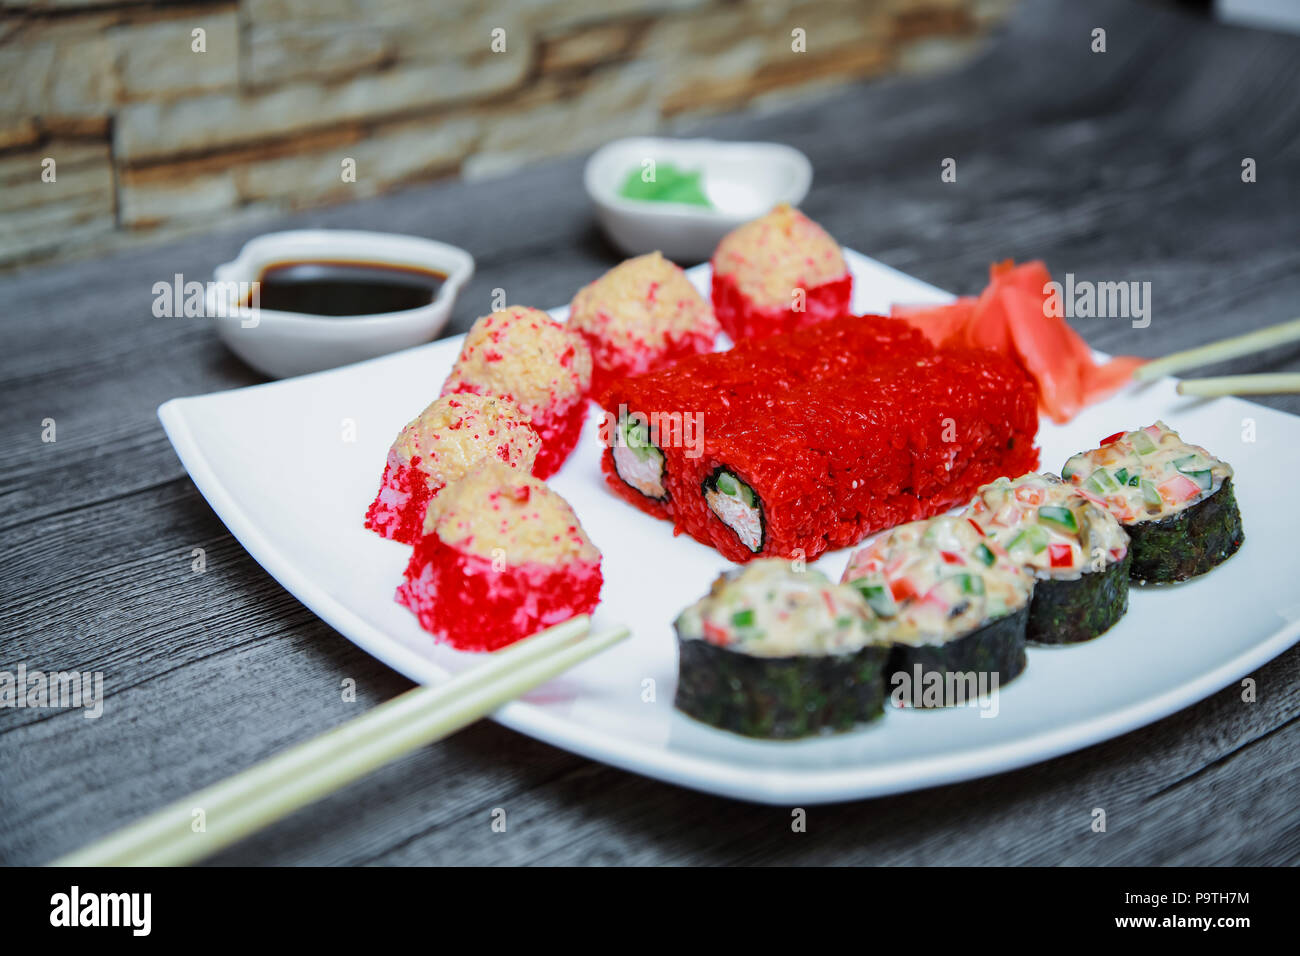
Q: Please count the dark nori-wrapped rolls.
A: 4